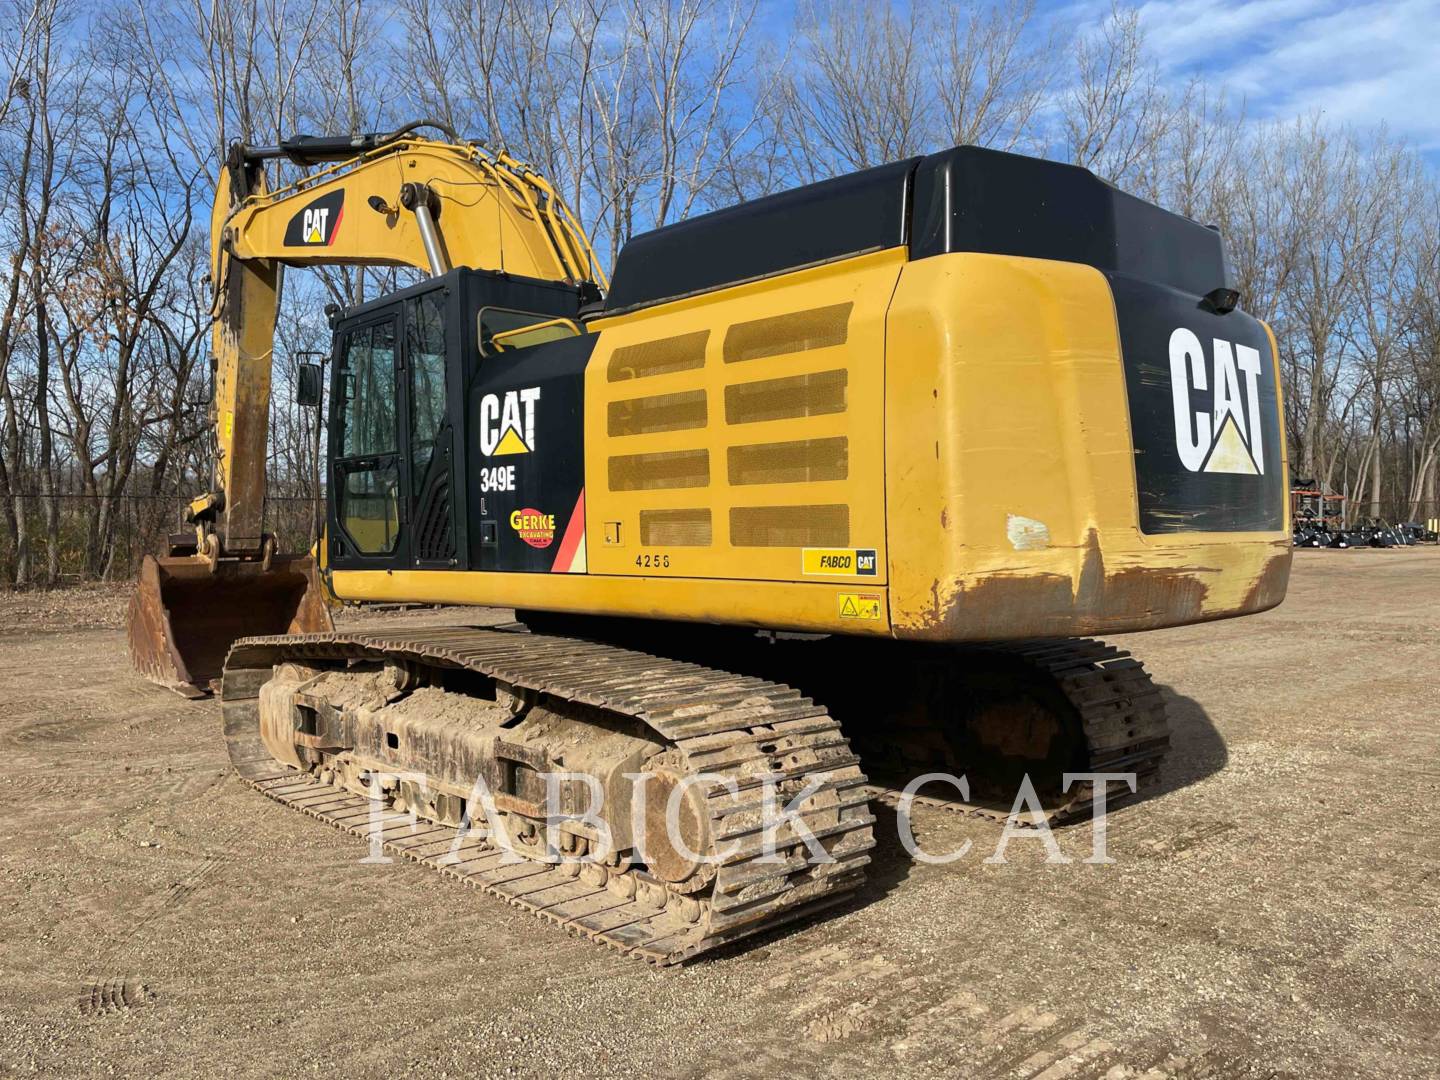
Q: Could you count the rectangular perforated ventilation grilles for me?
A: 8